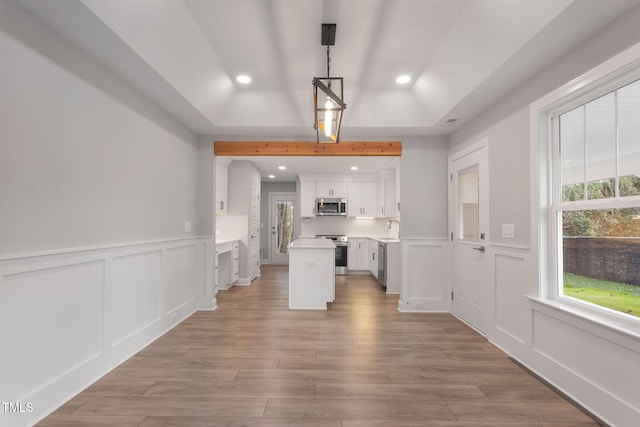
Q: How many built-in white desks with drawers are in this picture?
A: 1